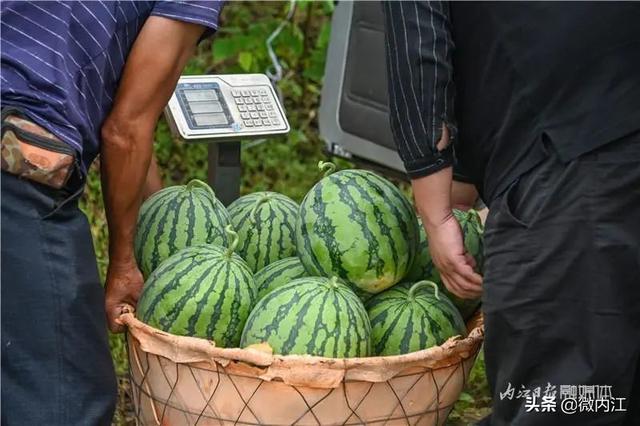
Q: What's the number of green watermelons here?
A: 8